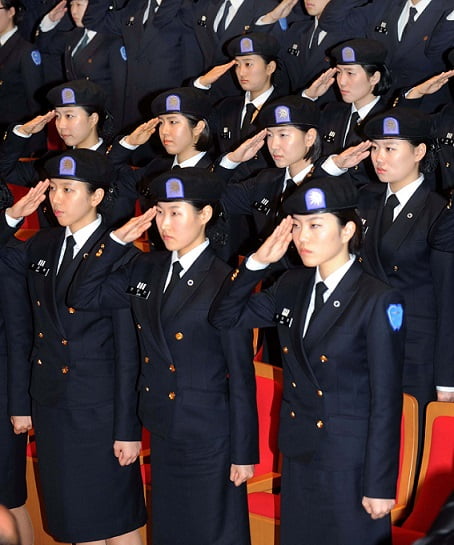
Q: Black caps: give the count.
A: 9